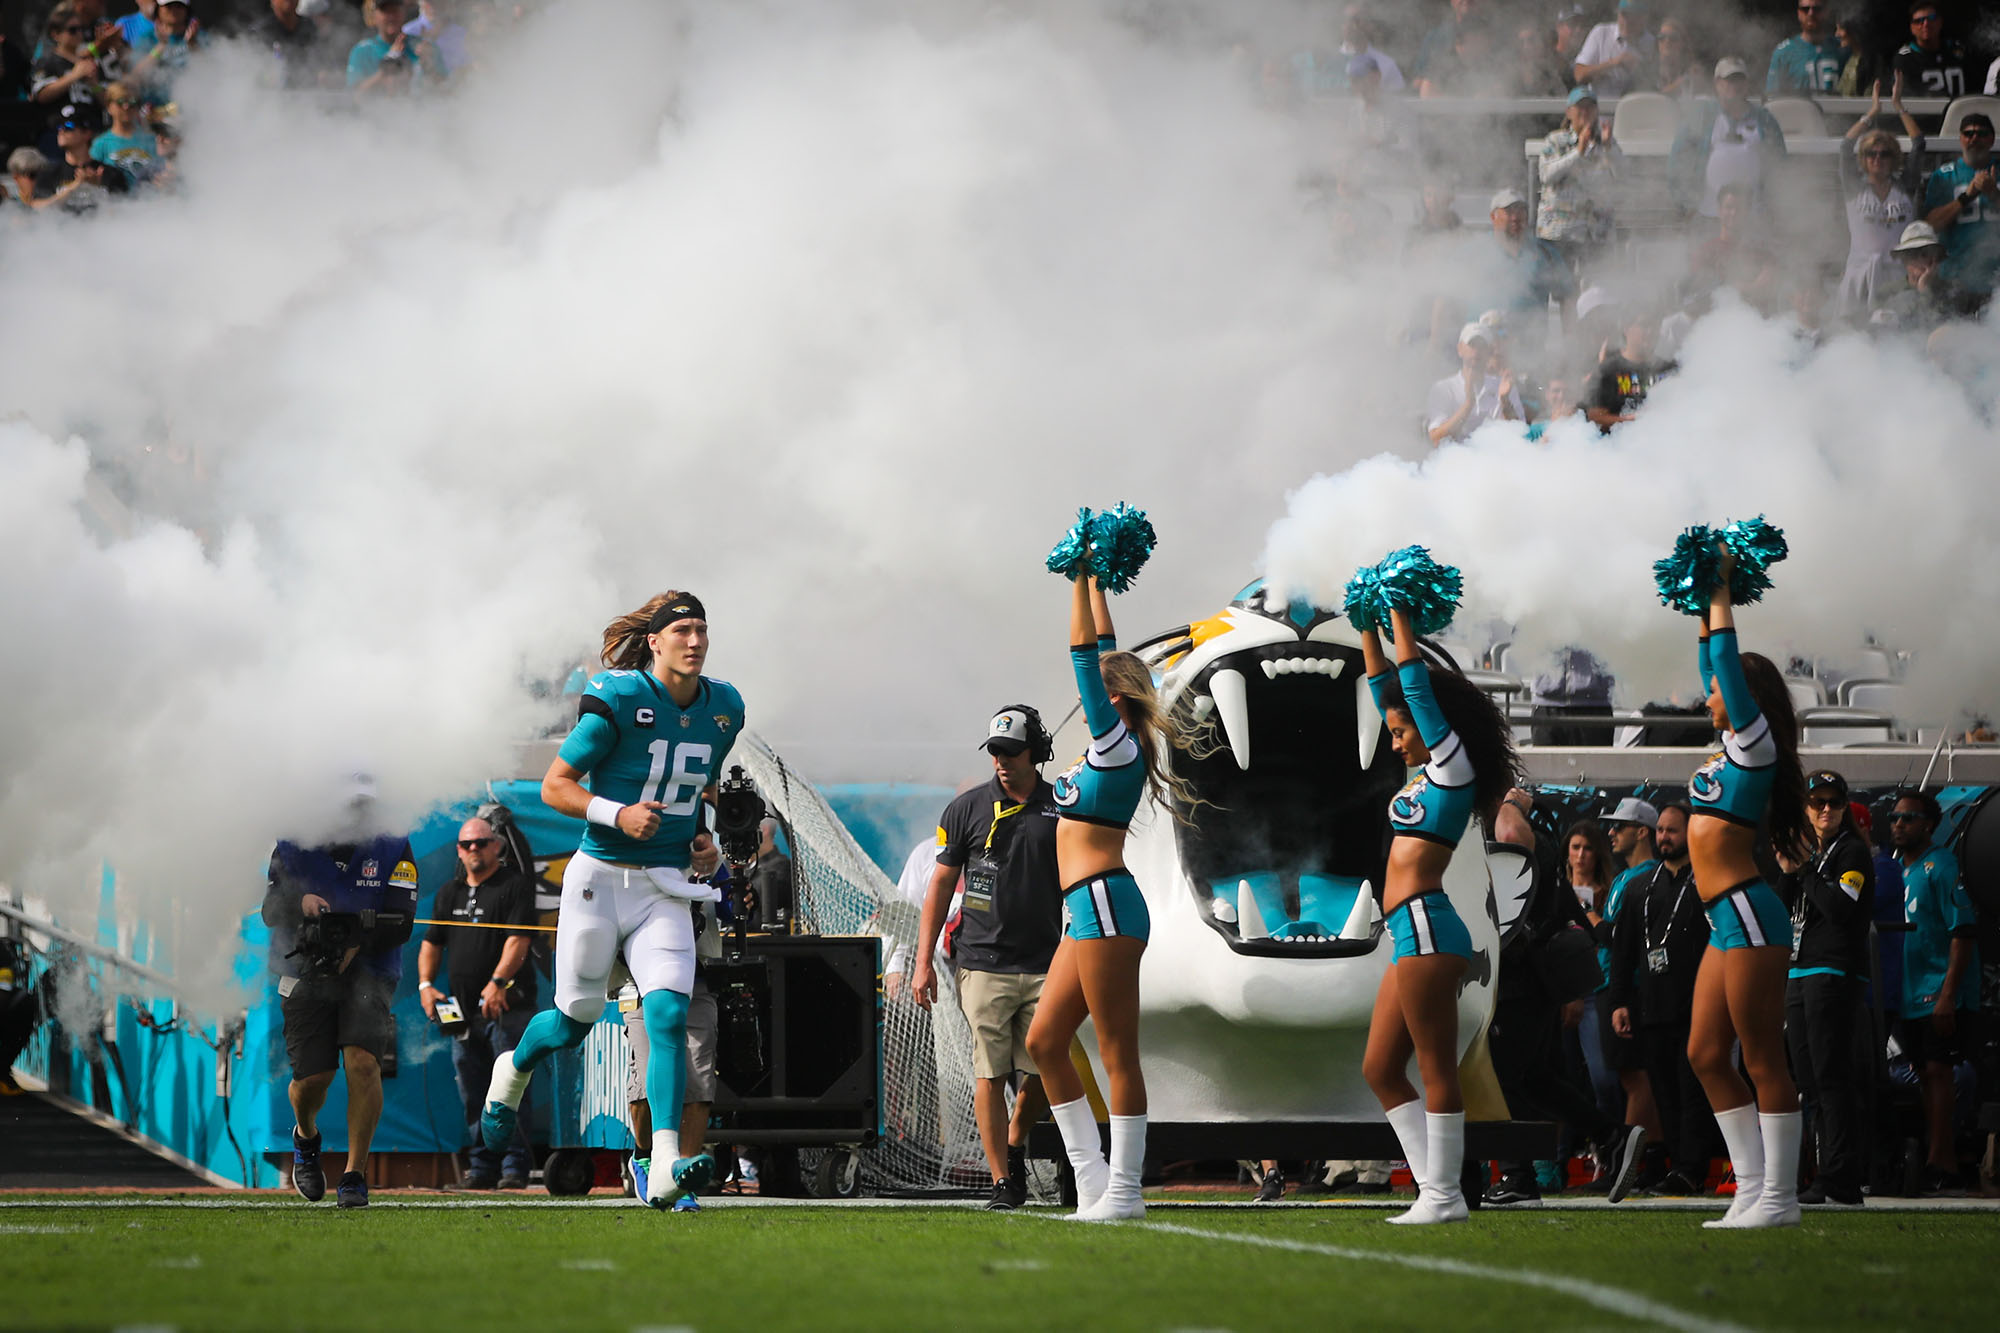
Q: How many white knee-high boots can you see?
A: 6